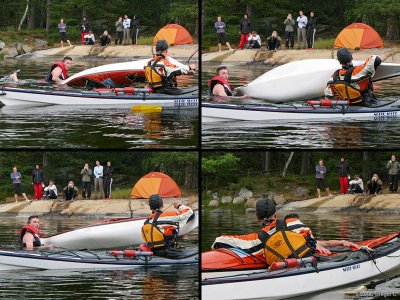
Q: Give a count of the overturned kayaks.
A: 3